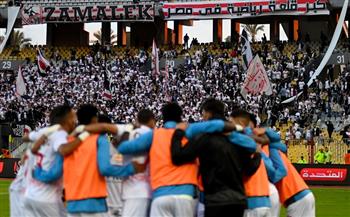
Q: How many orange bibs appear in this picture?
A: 4